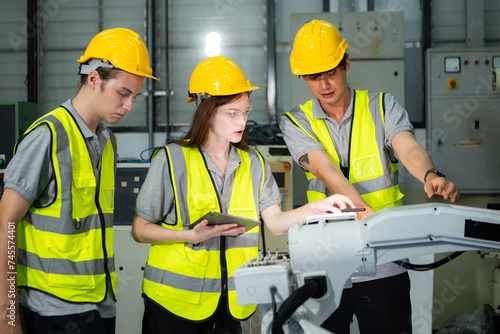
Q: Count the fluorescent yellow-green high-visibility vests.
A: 3